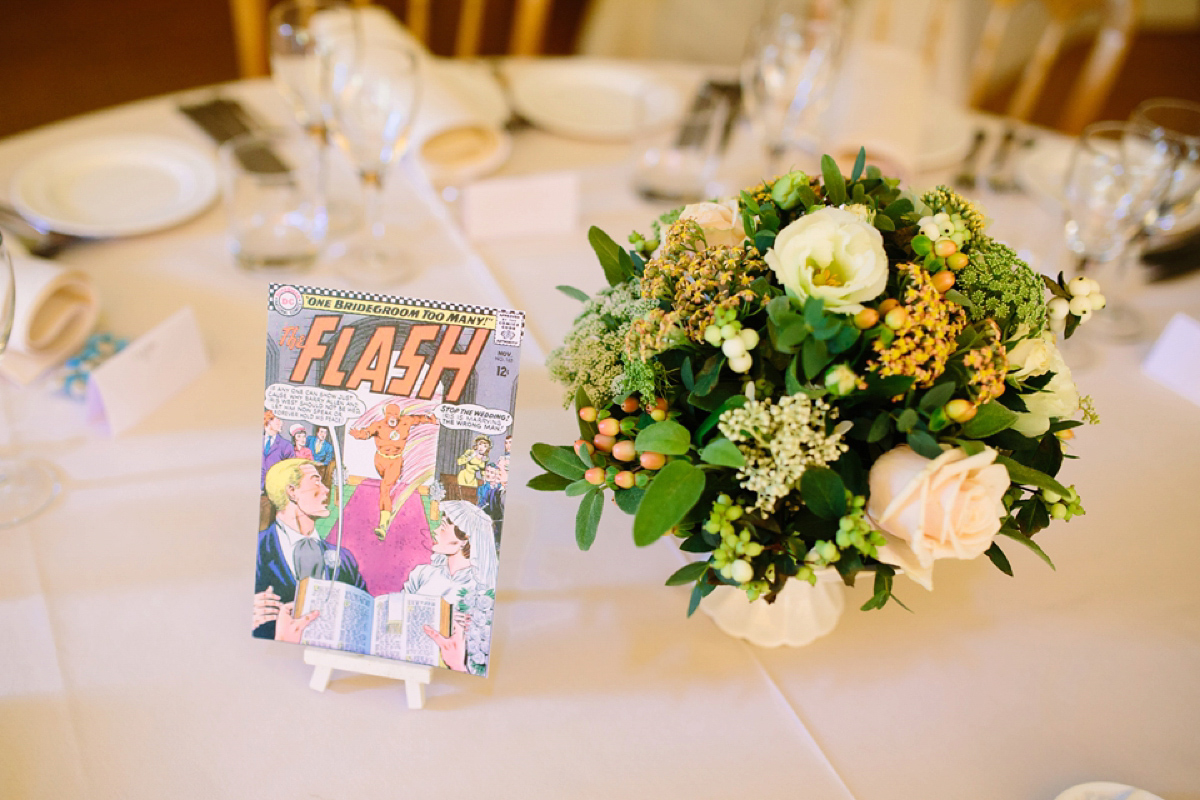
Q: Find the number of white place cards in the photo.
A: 3